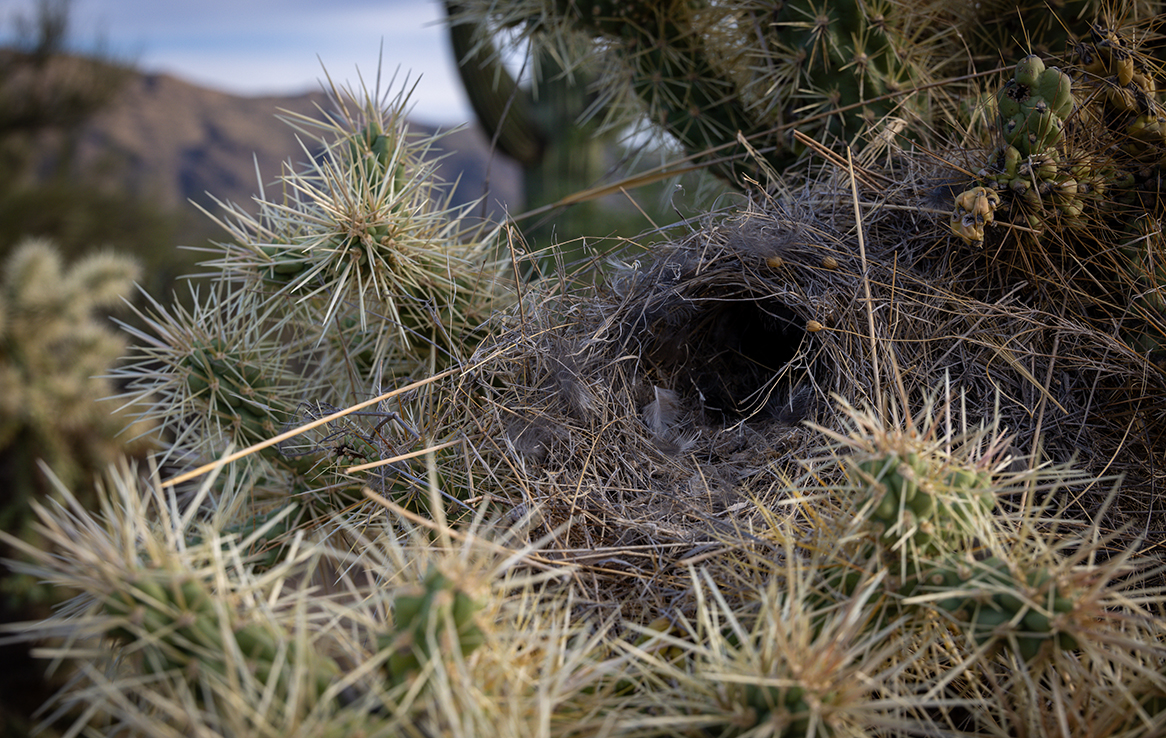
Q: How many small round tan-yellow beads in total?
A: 3